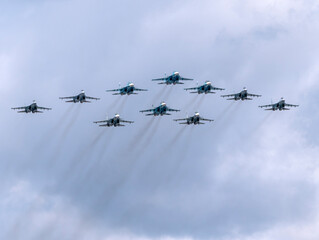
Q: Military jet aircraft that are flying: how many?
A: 10